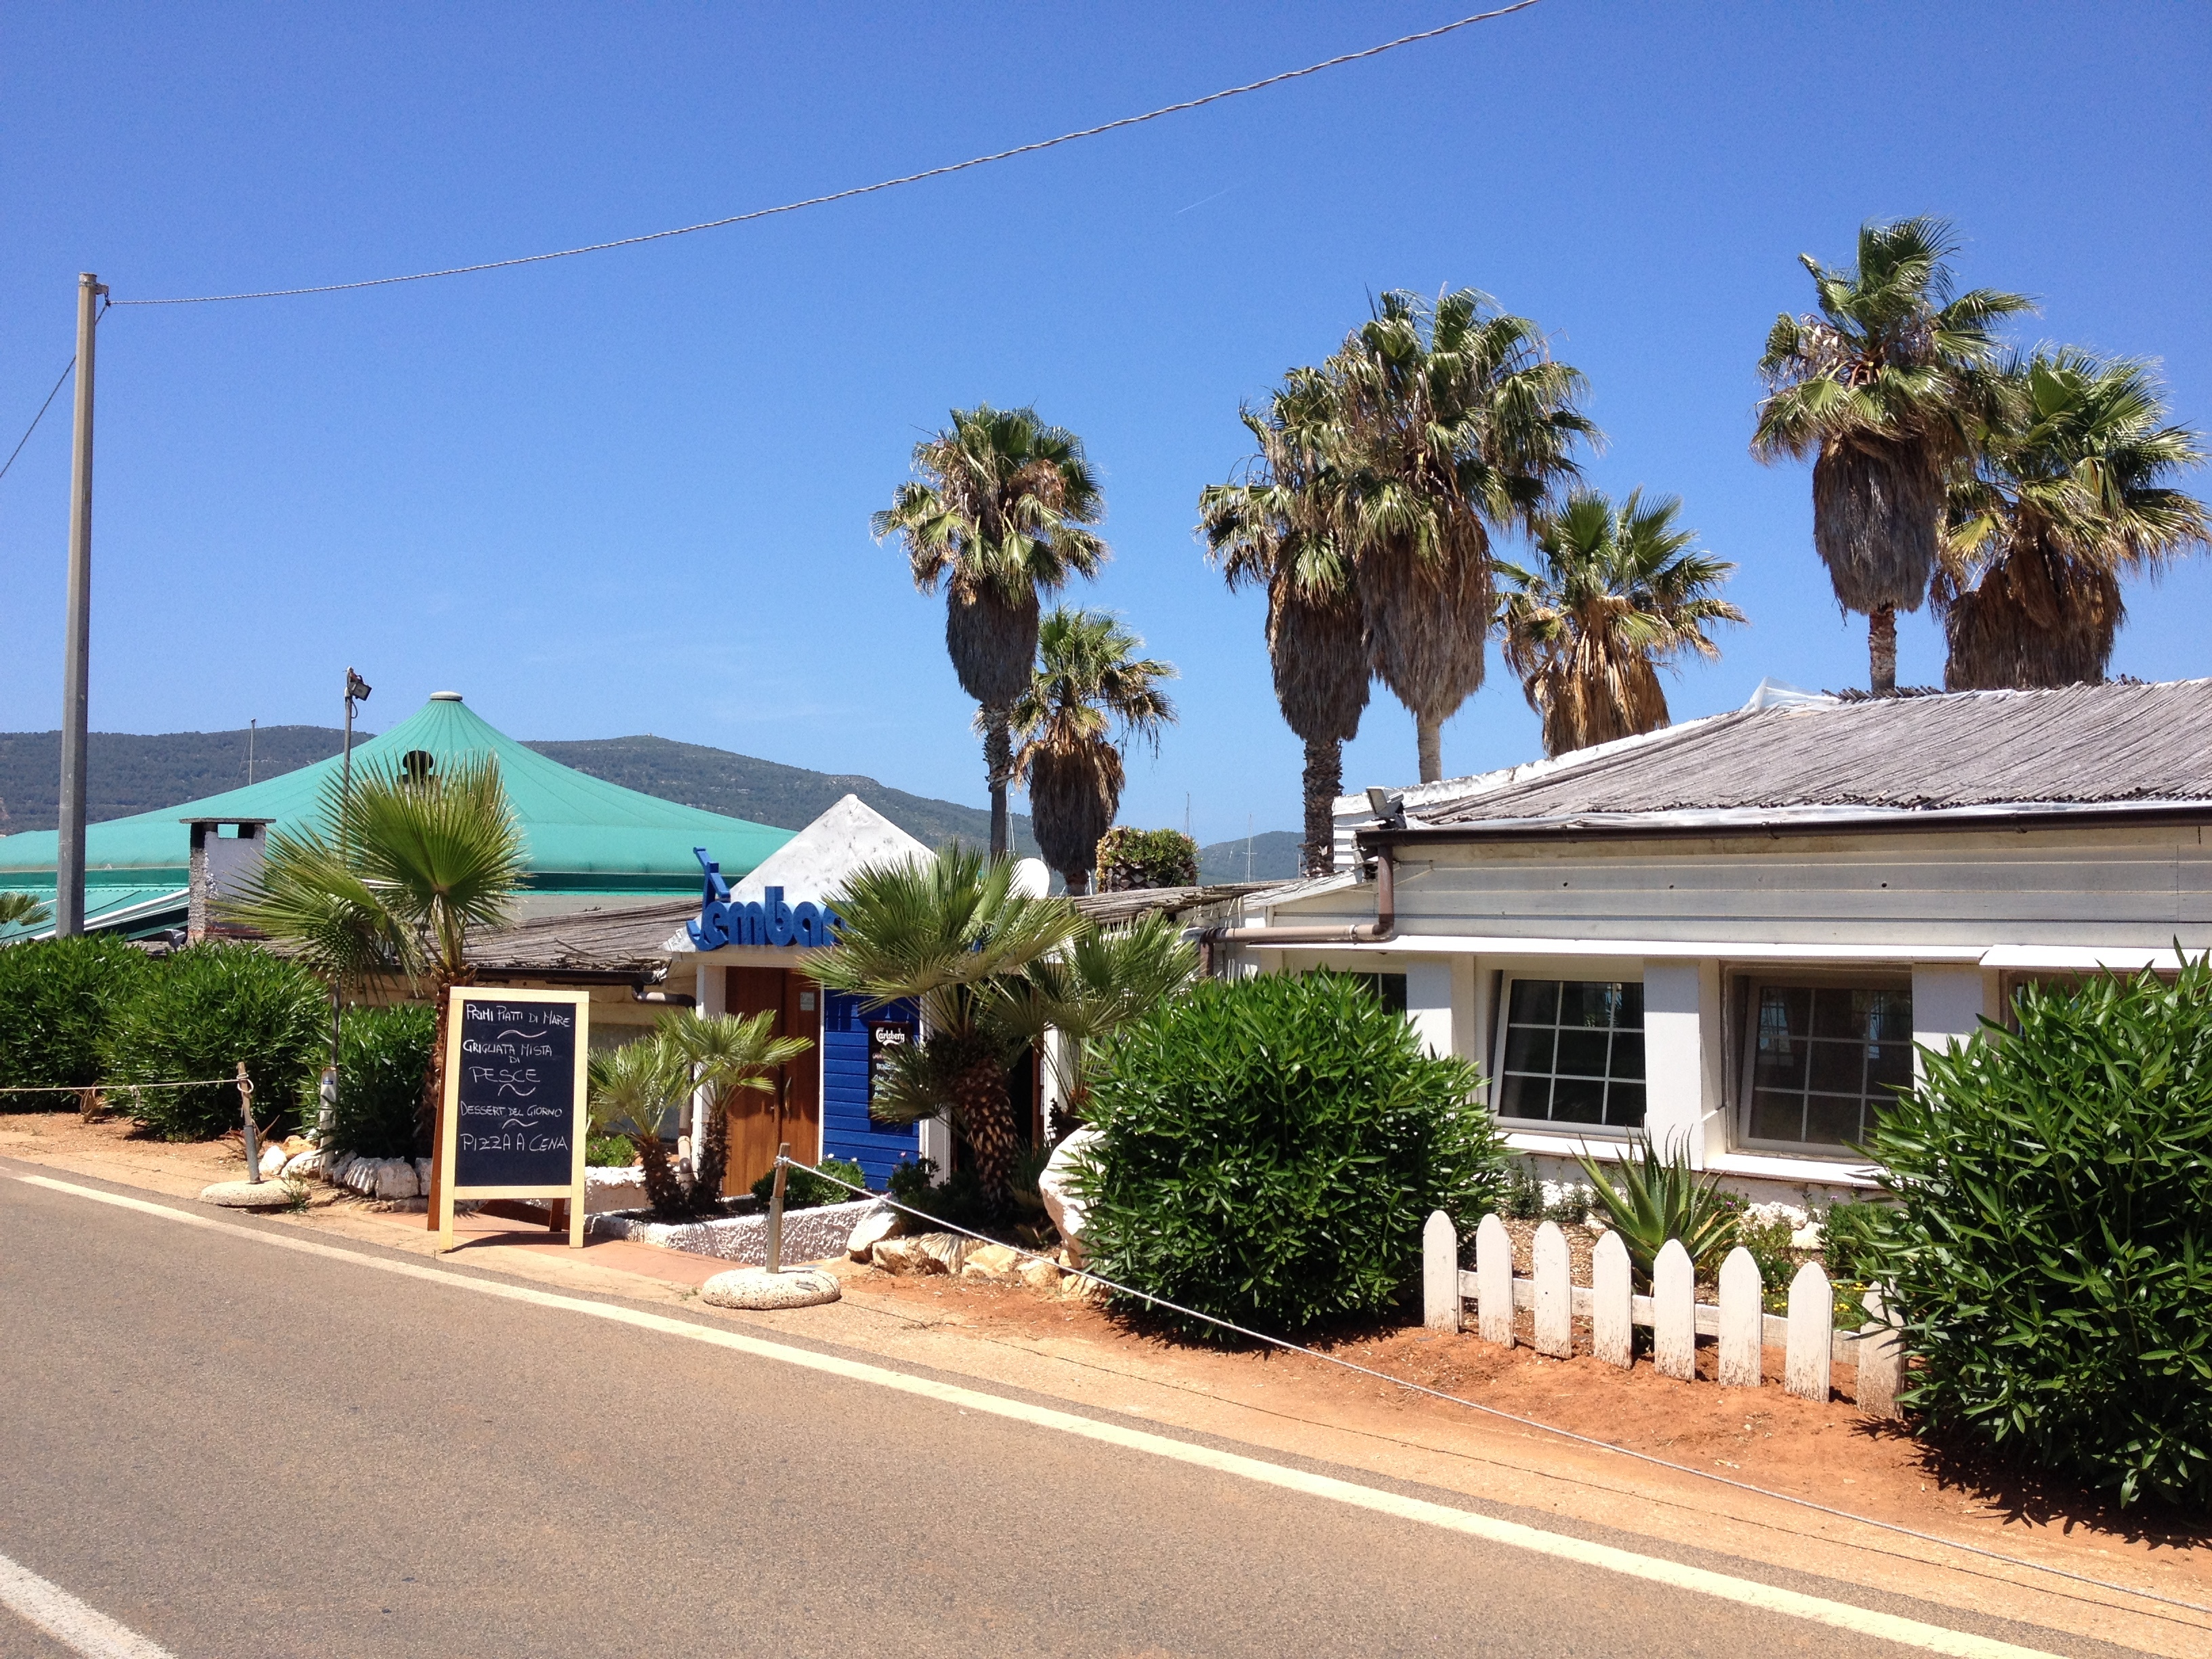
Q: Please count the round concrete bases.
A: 2